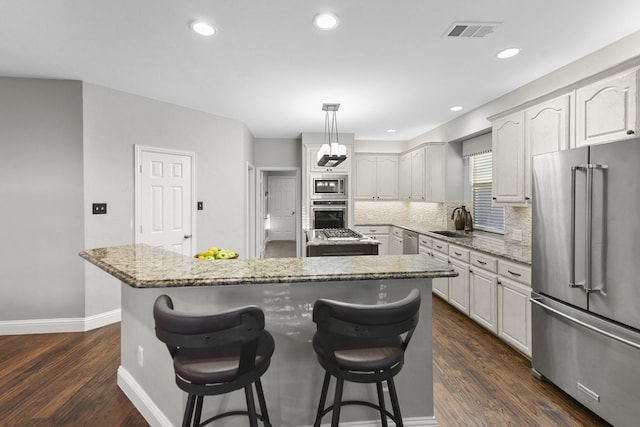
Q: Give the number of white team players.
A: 0